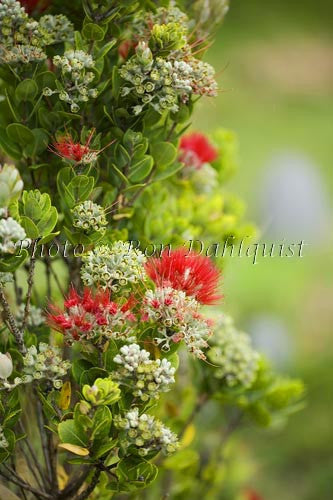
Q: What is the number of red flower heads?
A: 4